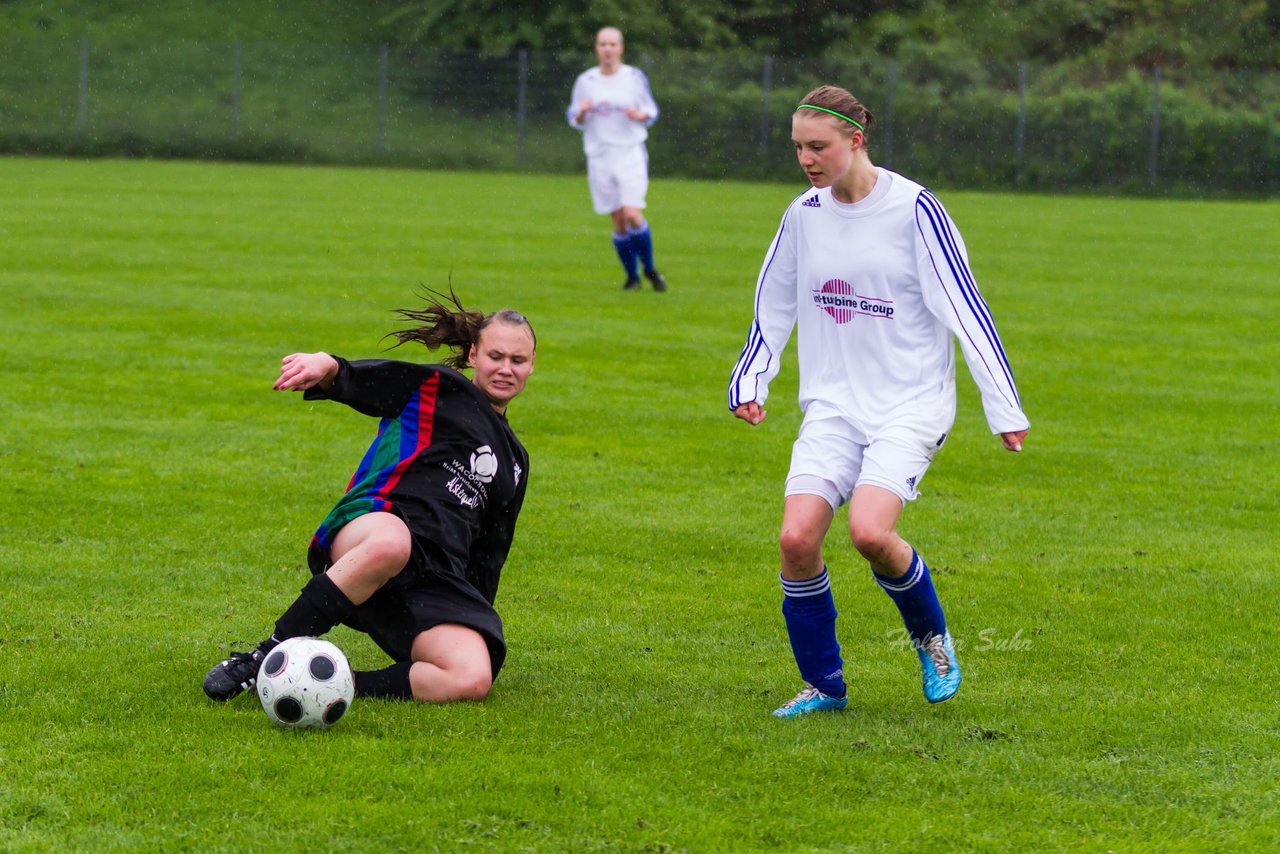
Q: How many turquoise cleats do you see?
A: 2